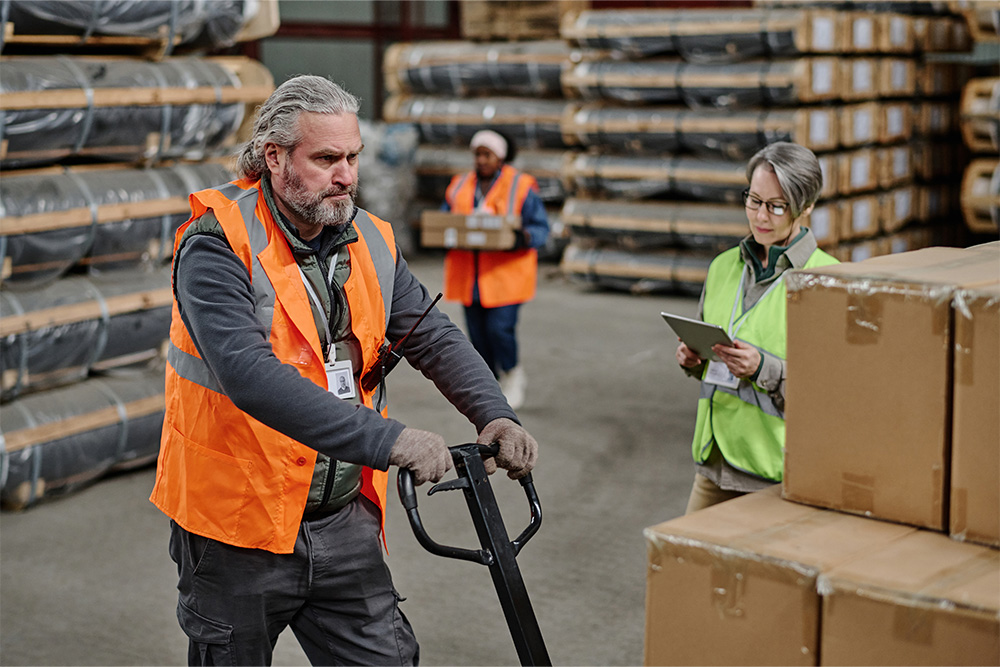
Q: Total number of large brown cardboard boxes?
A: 4